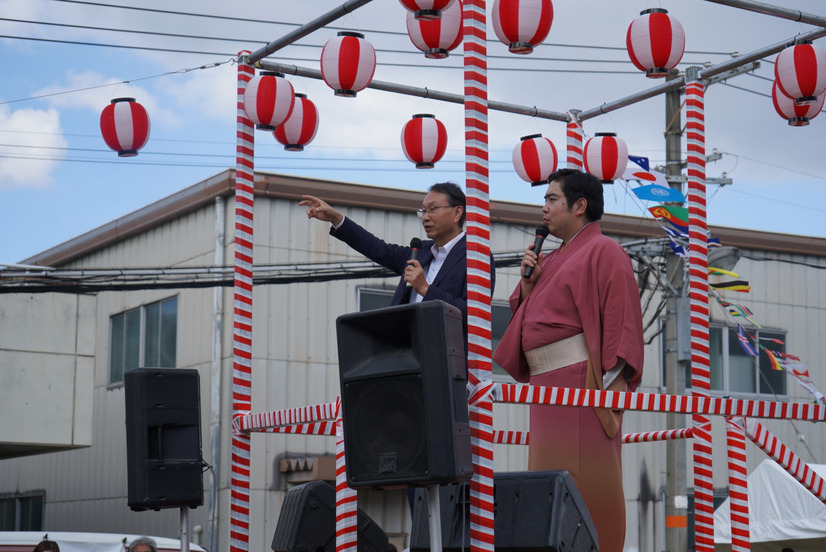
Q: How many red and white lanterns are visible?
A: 13